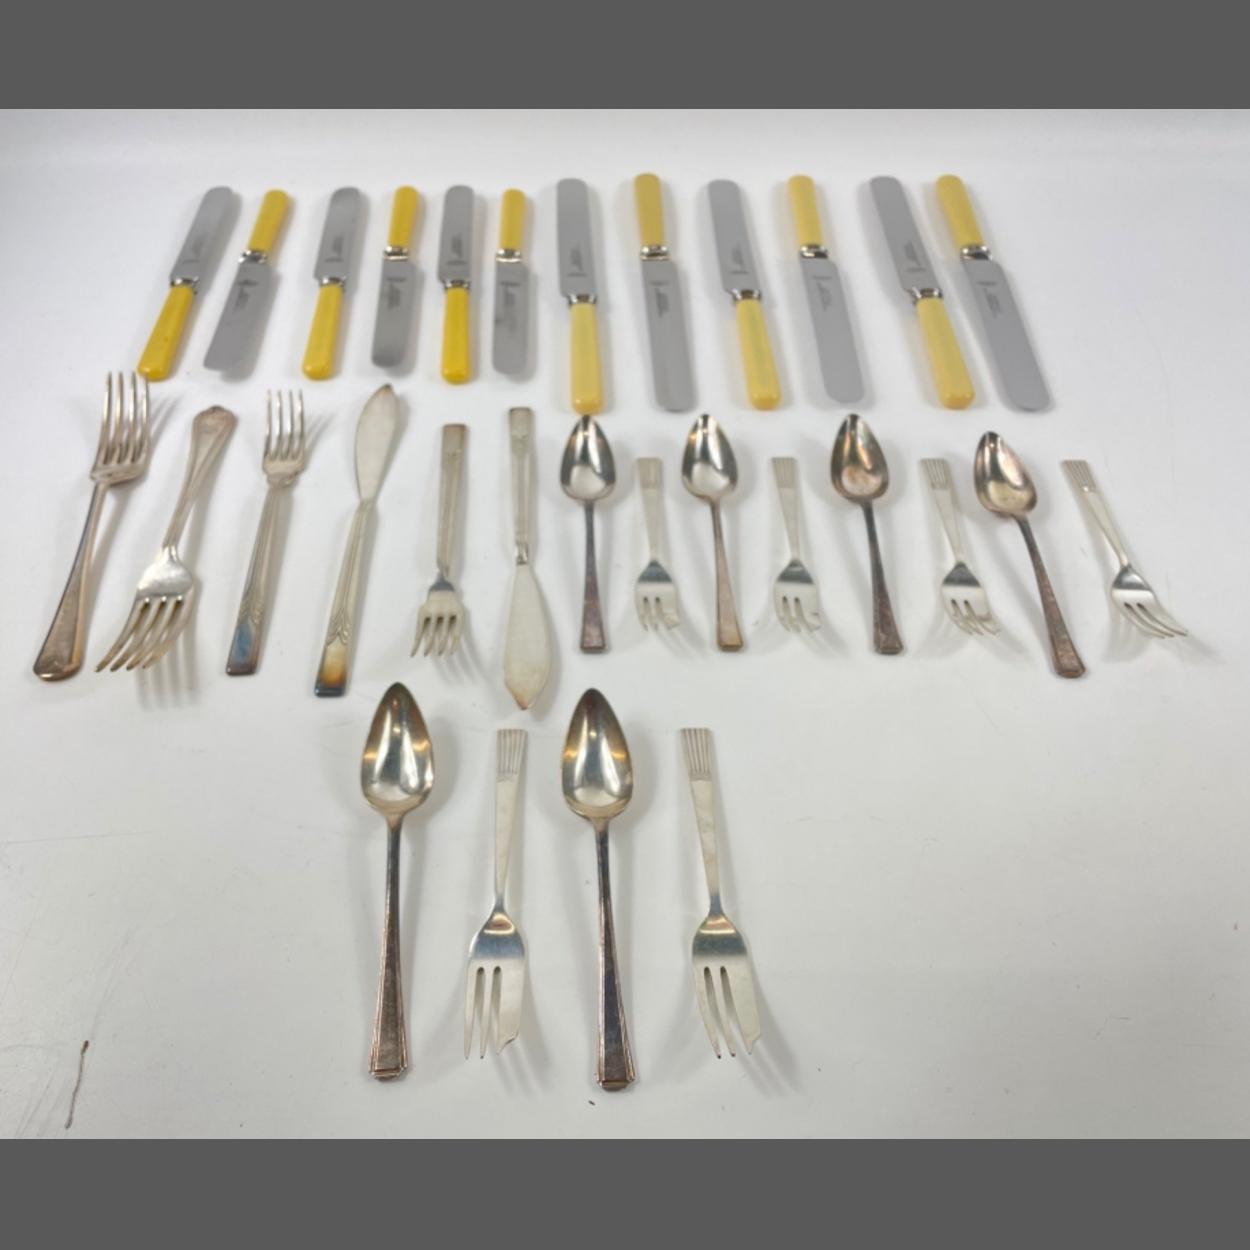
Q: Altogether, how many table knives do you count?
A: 12